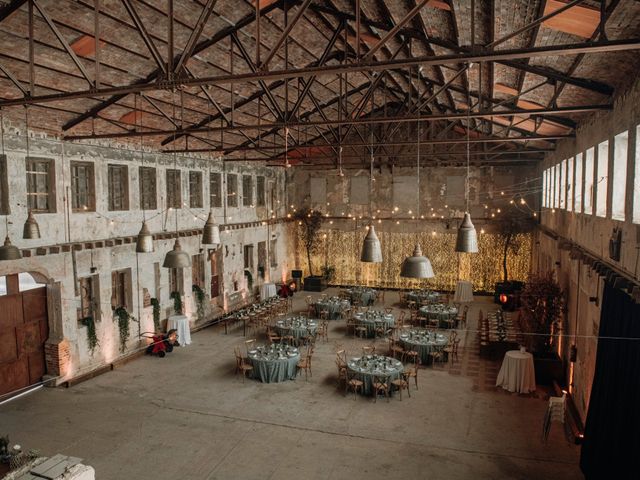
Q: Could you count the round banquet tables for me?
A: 9